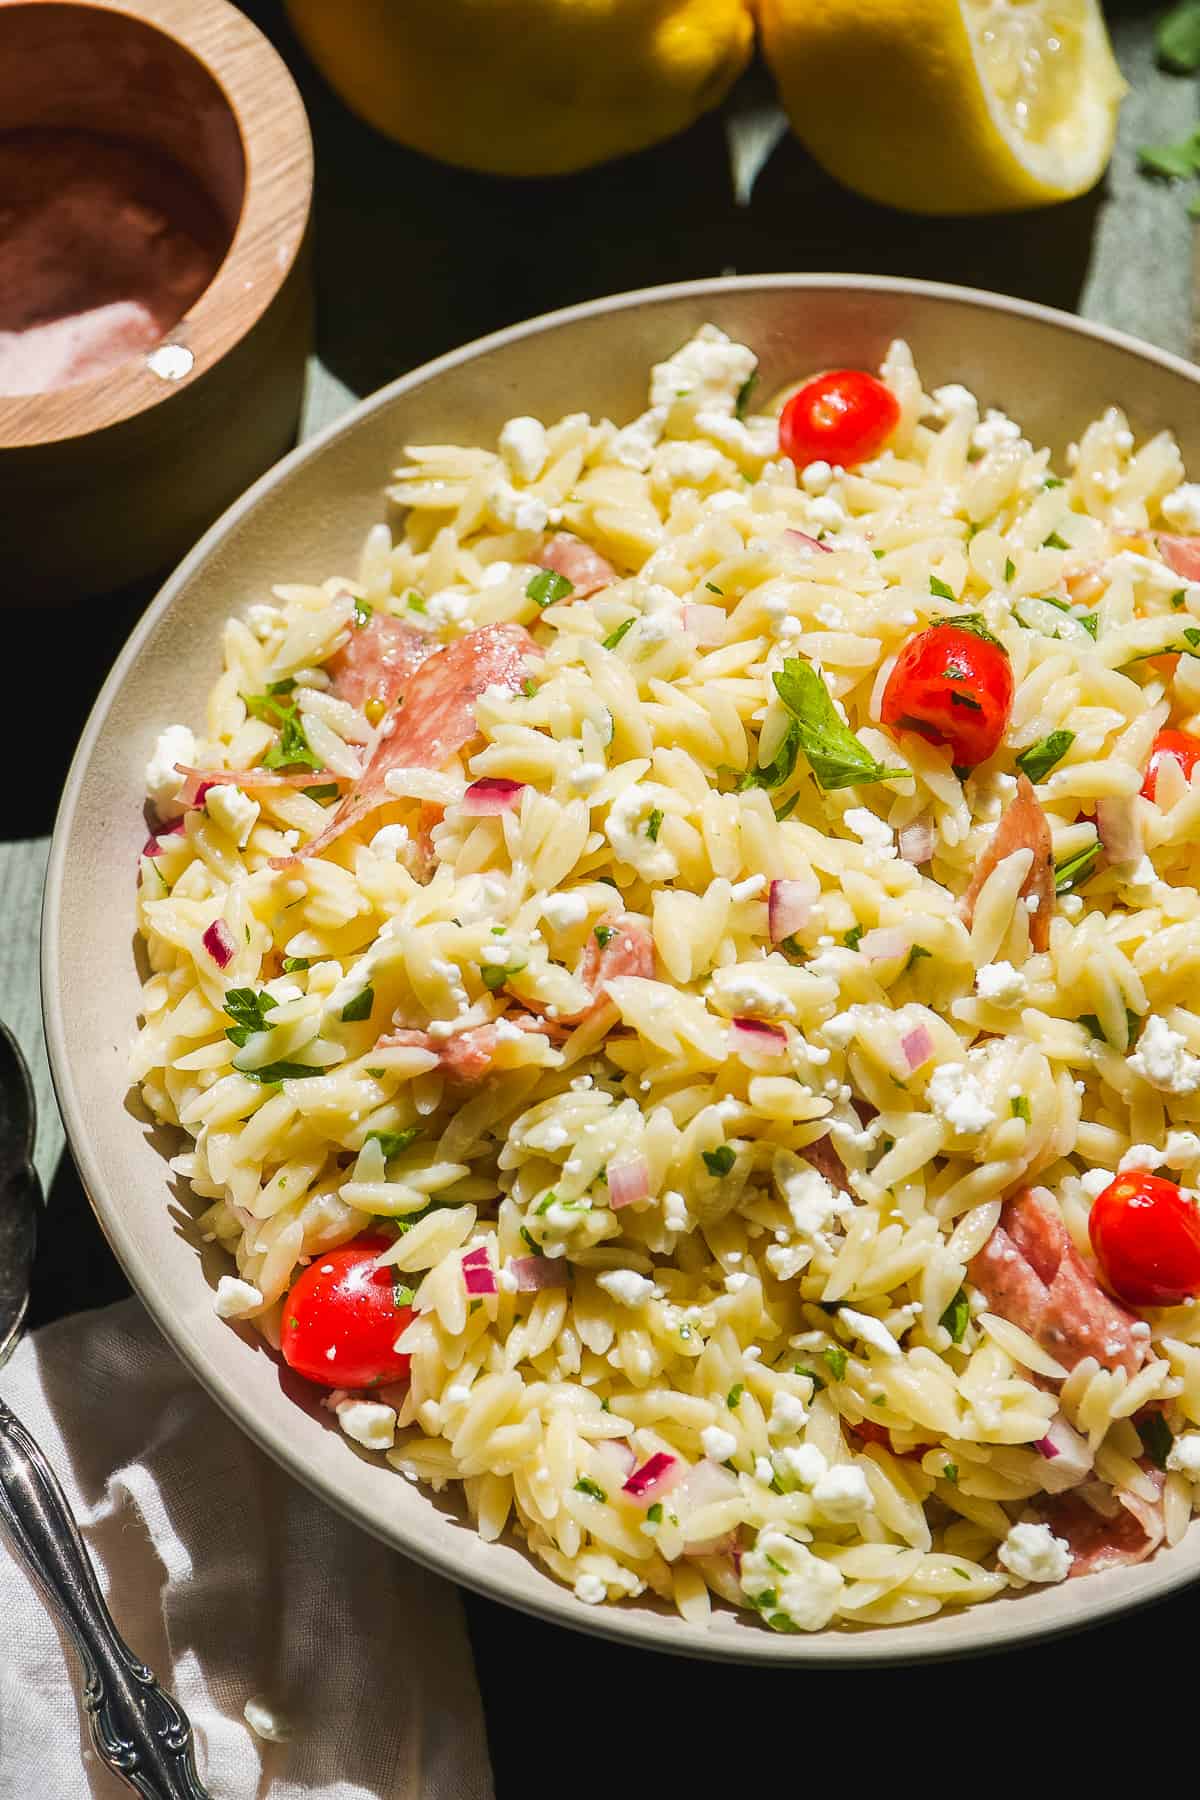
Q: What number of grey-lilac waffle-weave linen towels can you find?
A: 0